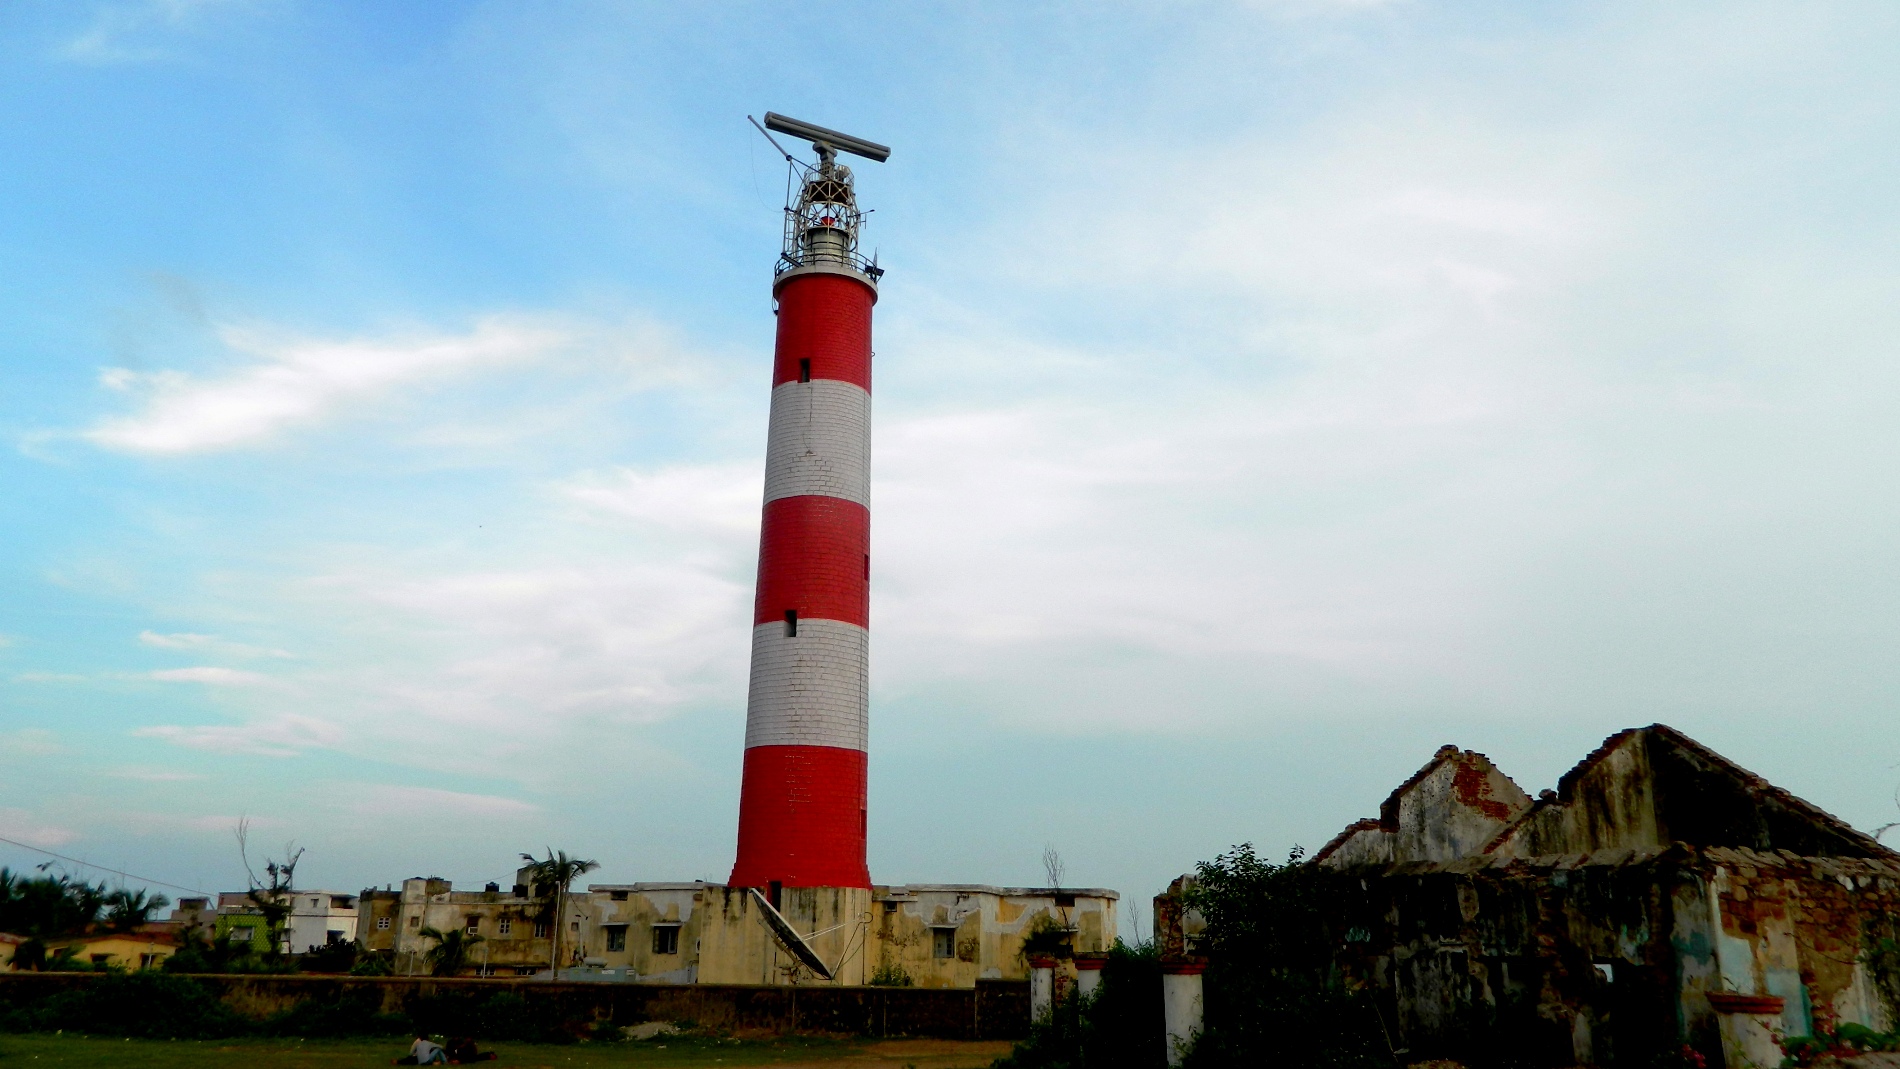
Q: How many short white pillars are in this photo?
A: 4